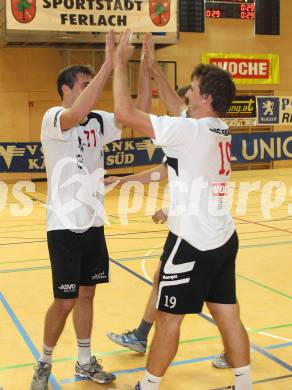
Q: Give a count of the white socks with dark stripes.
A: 2